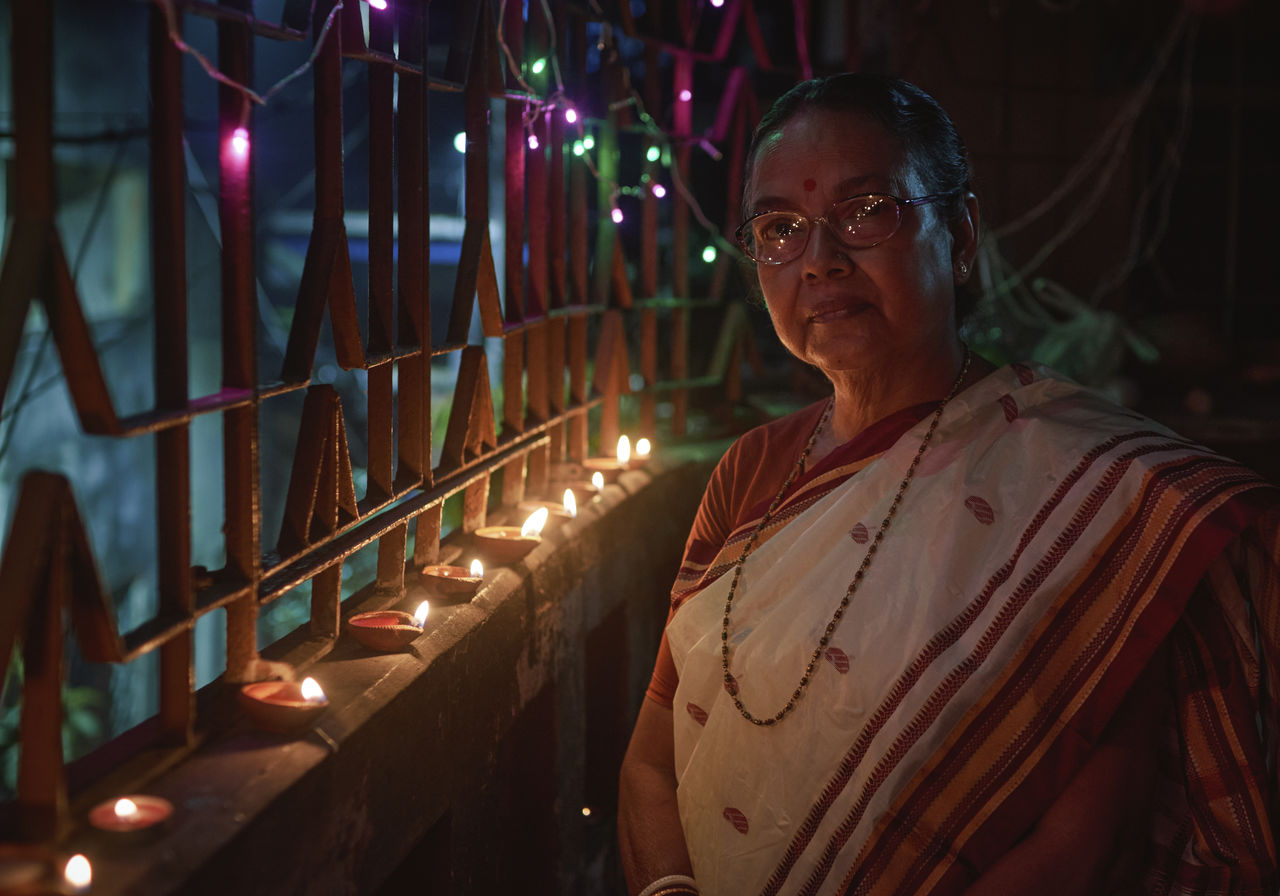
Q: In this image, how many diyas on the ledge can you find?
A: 10